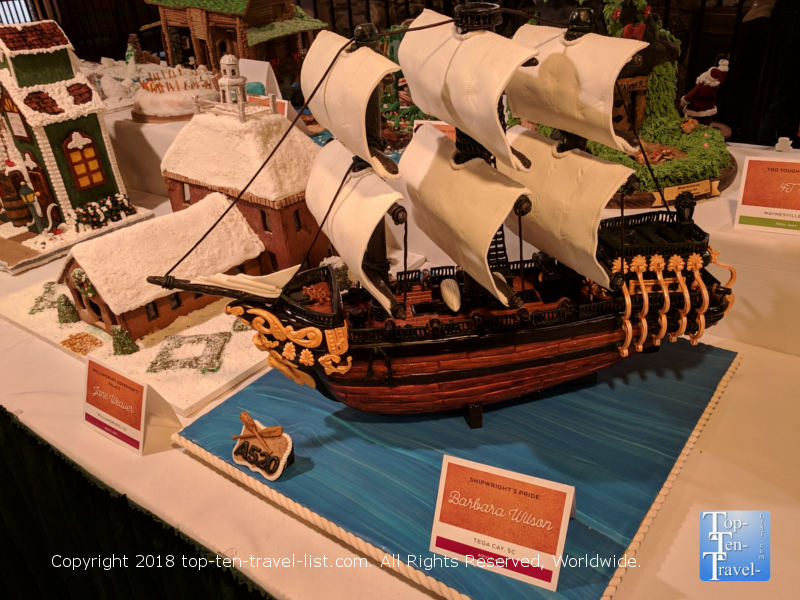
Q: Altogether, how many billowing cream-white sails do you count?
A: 6